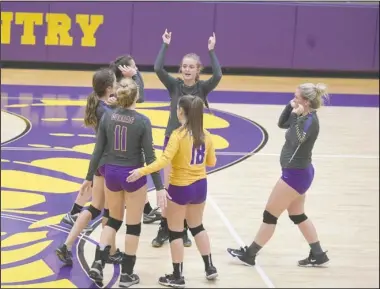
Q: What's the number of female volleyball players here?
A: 6